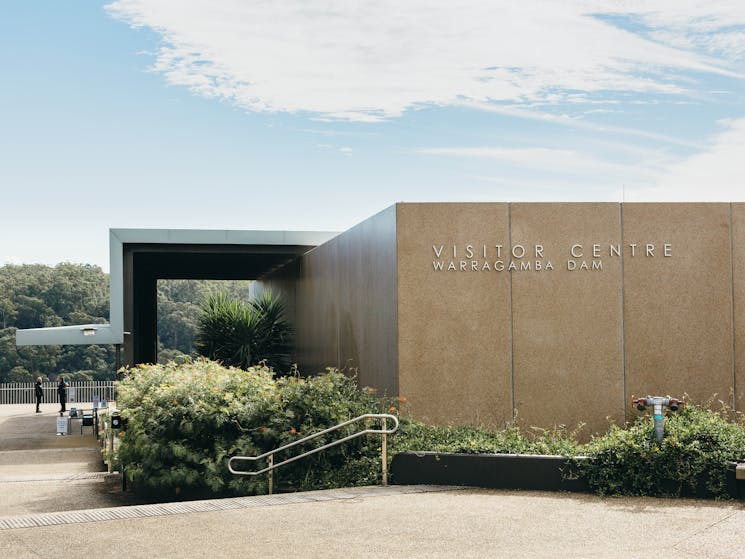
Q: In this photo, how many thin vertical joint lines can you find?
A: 3